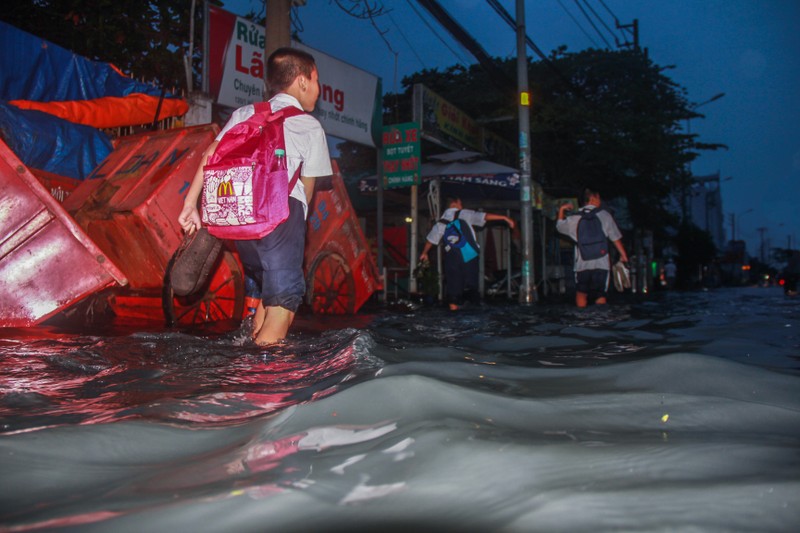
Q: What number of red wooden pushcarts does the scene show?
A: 3